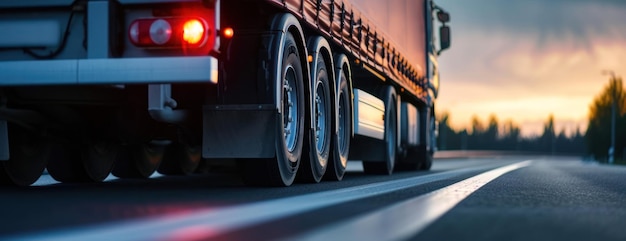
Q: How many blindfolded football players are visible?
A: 0